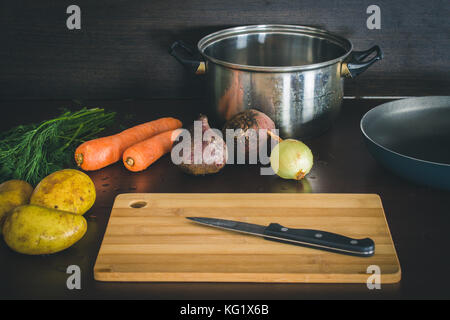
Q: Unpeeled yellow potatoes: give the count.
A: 3